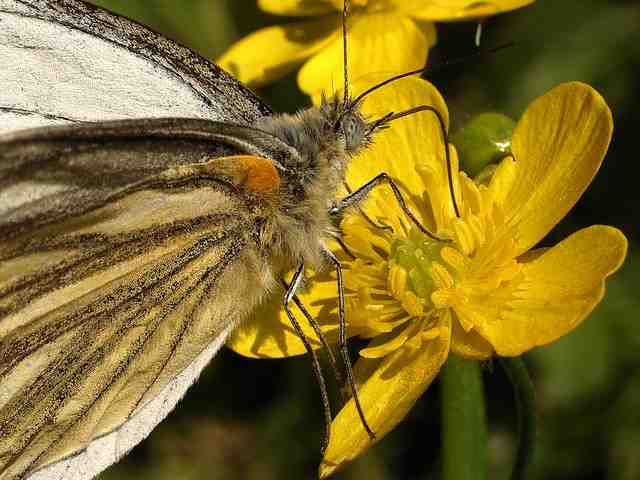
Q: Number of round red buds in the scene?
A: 0